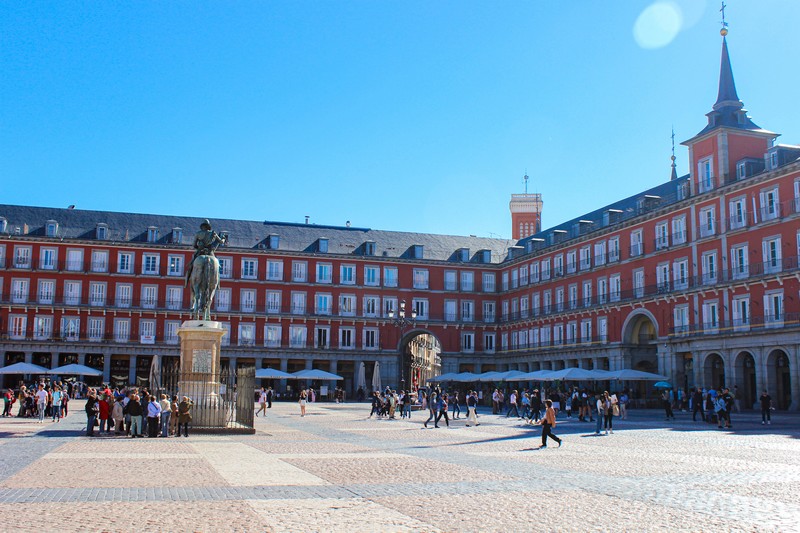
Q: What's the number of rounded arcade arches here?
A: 5